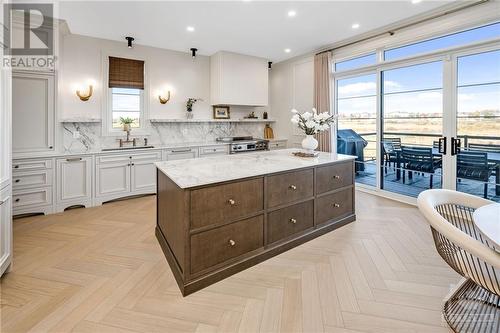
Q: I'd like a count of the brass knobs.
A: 6